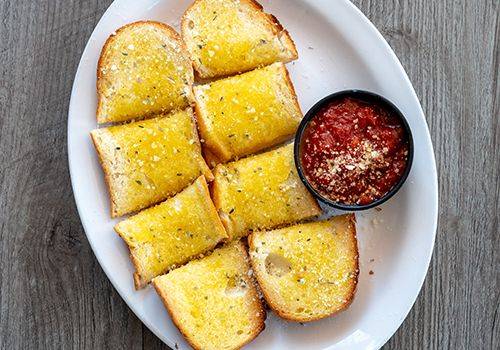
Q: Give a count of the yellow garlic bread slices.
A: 8